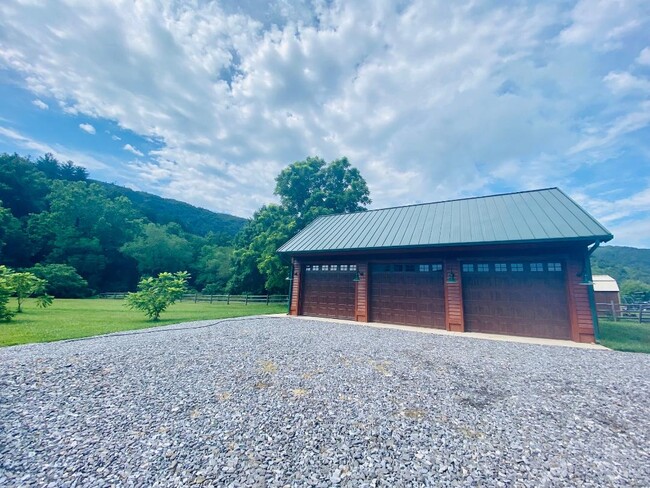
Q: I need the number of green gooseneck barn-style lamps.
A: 4